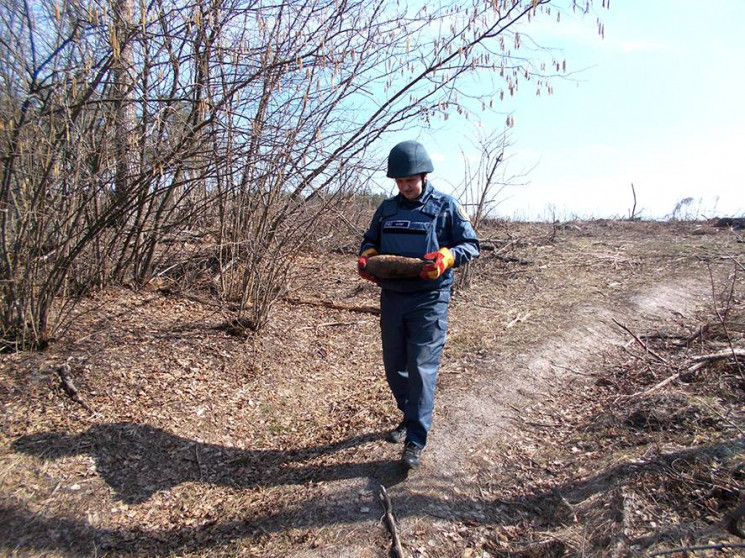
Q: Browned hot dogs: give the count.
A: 0